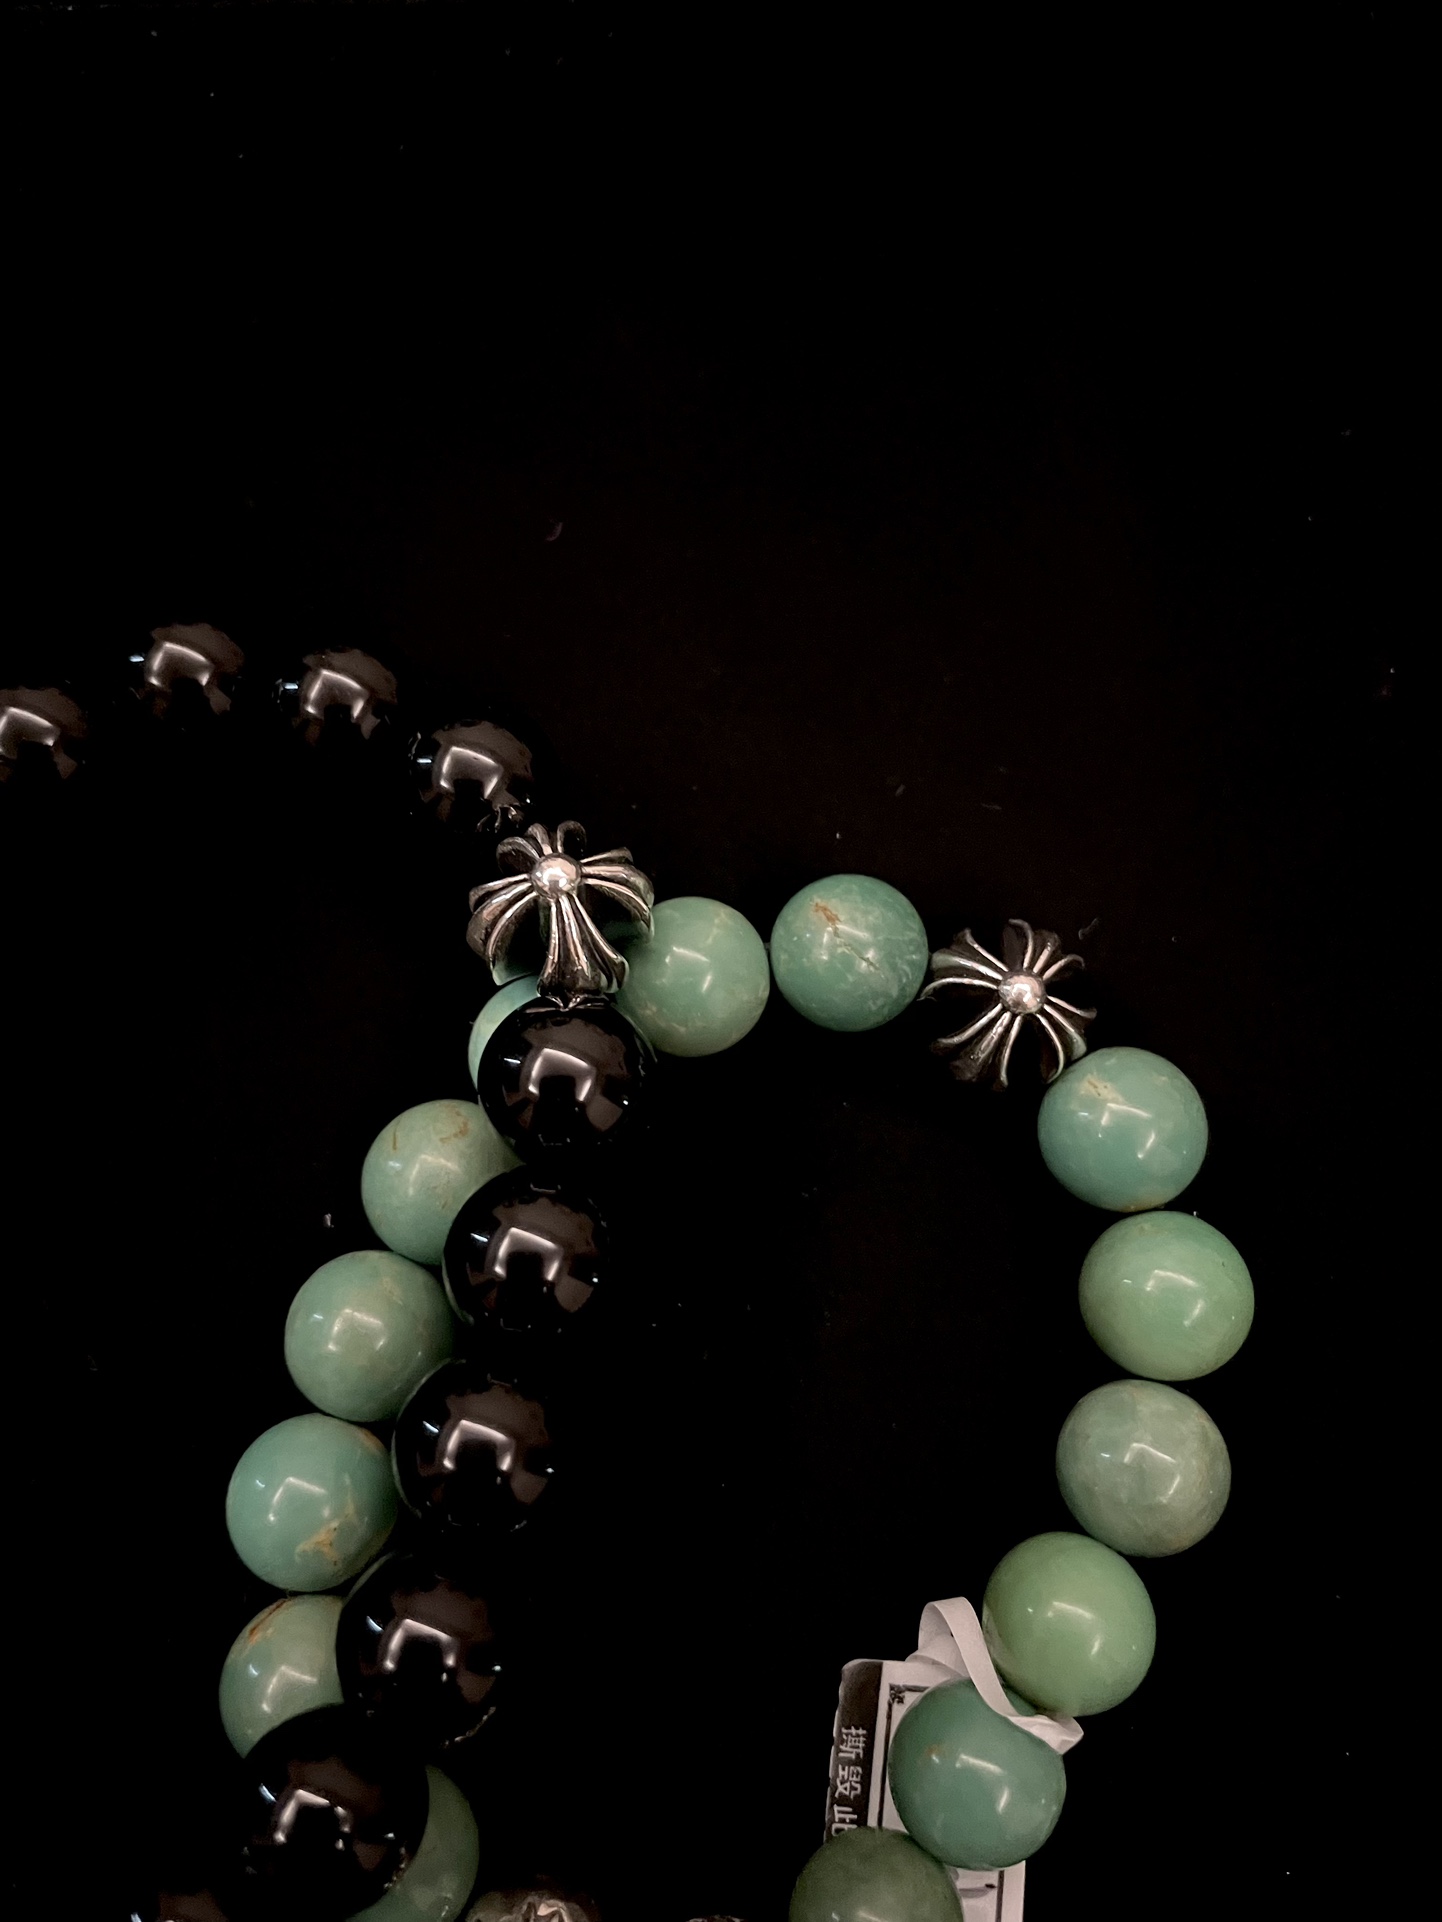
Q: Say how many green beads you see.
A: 14